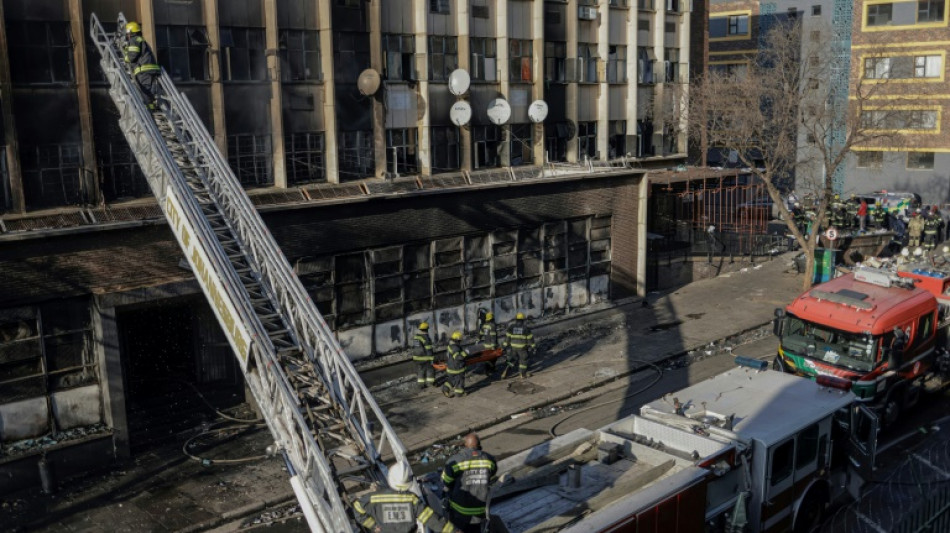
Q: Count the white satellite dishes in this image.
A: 4